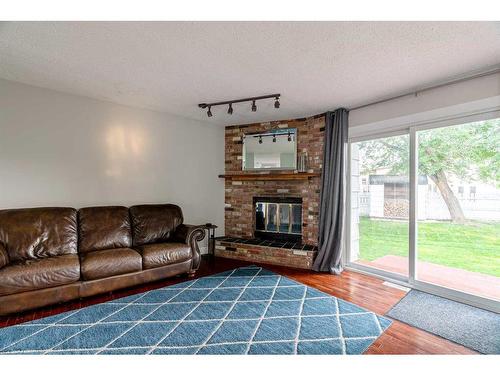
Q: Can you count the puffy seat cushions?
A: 3